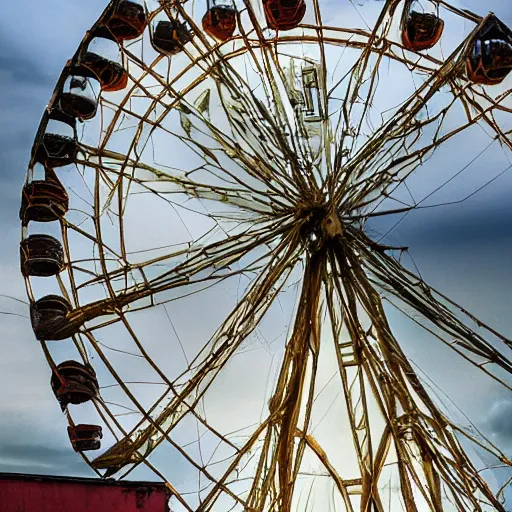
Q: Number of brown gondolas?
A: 14